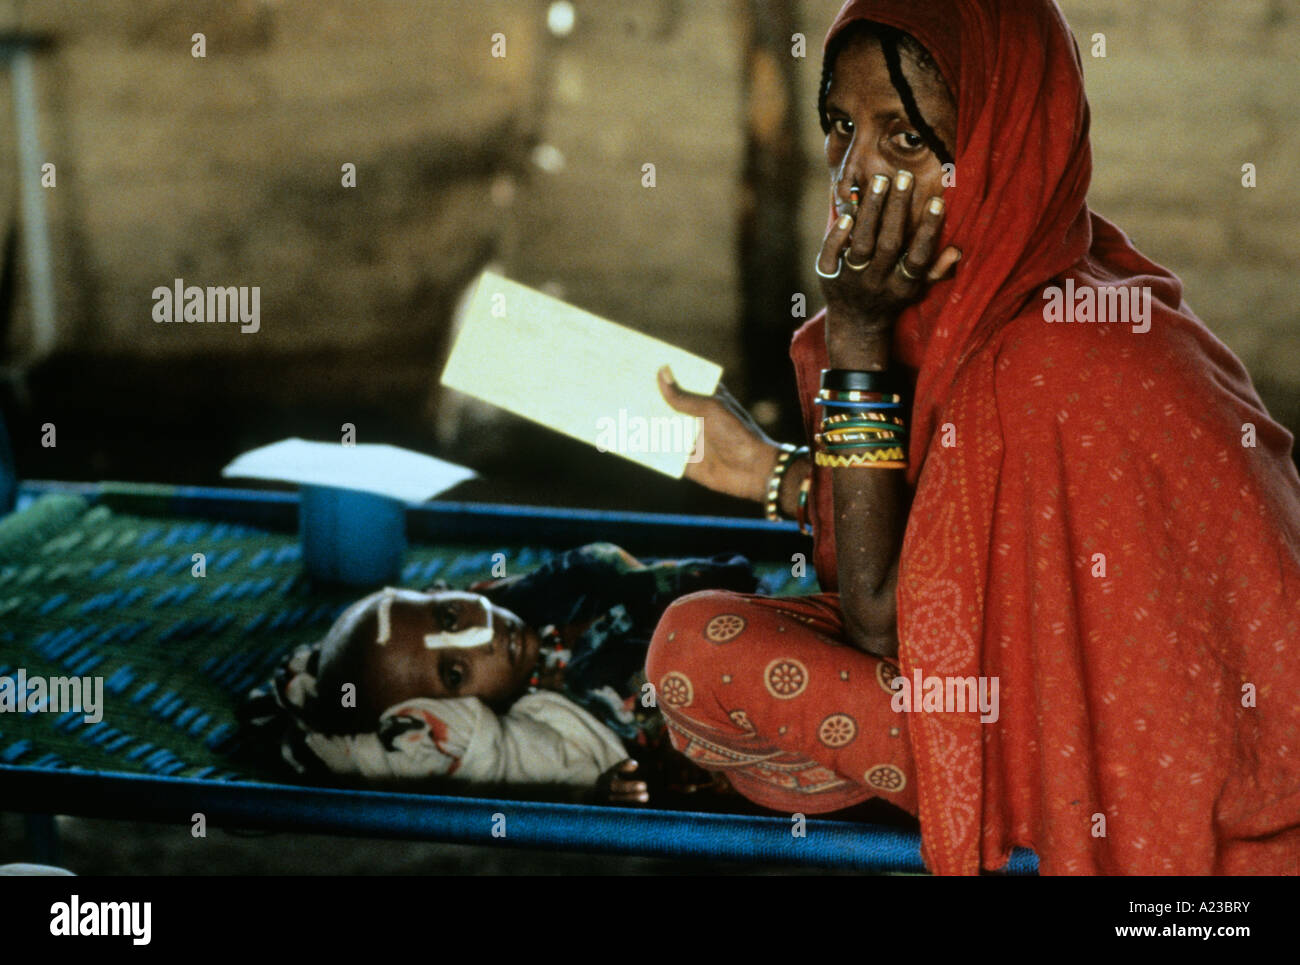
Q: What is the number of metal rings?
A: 3